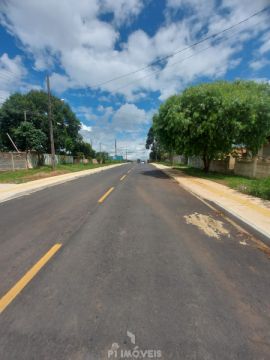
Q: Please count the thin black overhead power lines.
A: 2